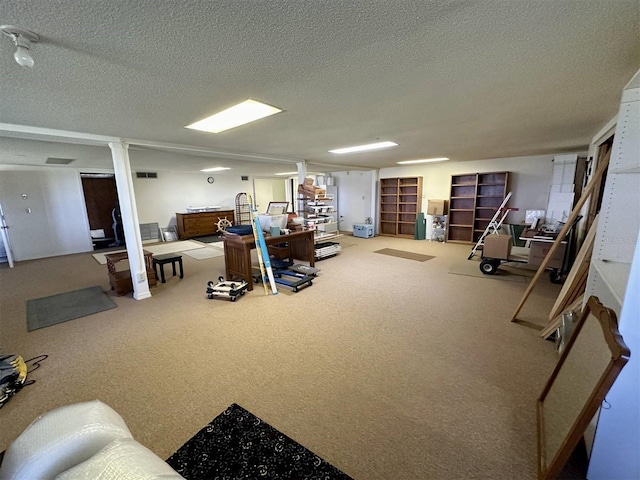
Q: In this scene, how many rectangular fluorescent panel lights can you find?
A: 5